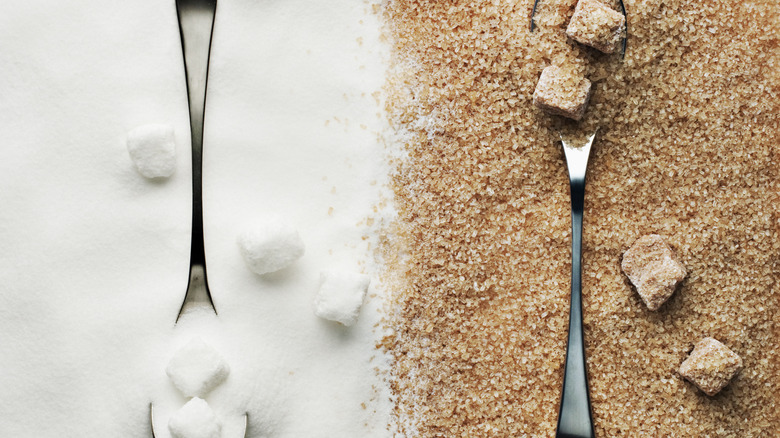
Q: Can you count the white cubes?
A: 5